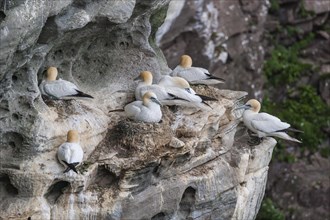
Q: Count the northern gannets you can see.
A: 7